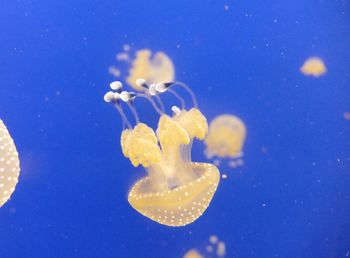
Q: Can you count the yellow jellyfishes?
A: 6